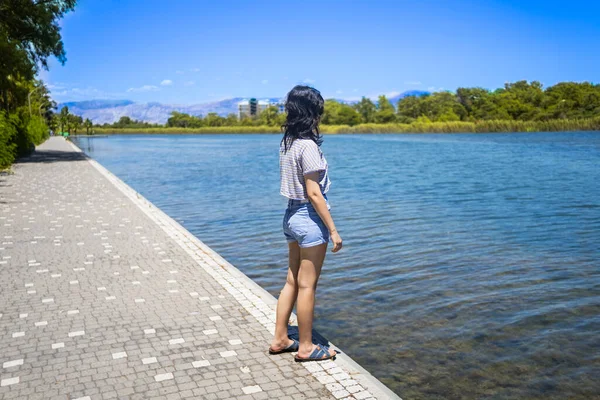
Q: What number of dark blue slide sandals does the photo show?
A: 2